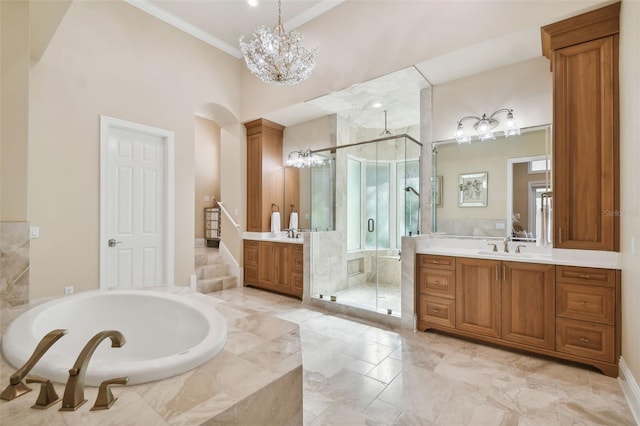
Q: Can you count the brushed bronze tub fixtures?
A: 4